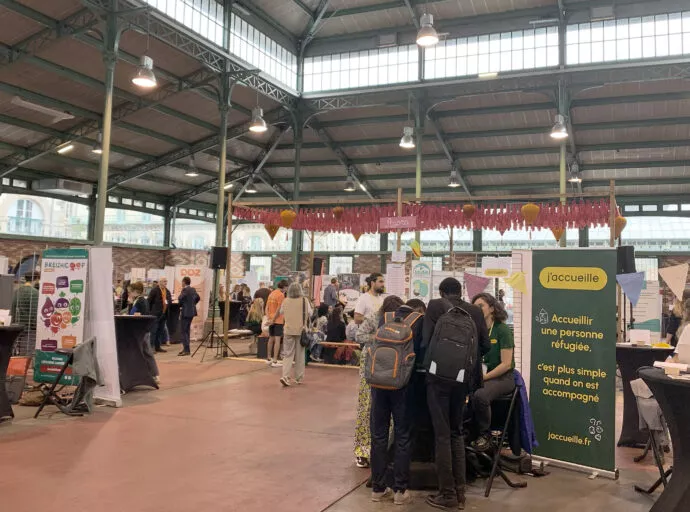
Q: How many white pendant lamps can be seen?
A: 11